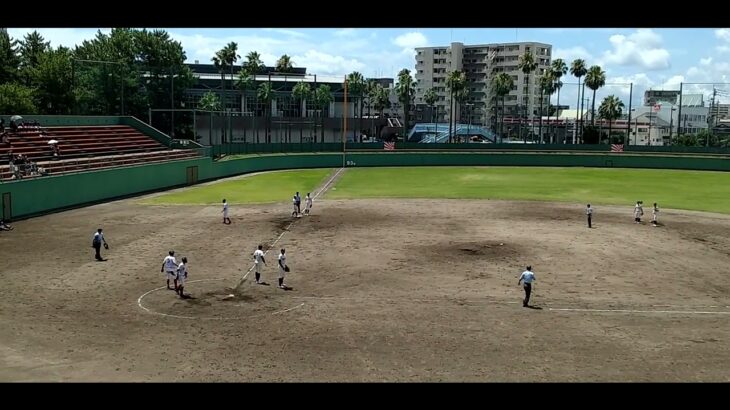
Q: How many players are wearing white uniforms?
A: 9